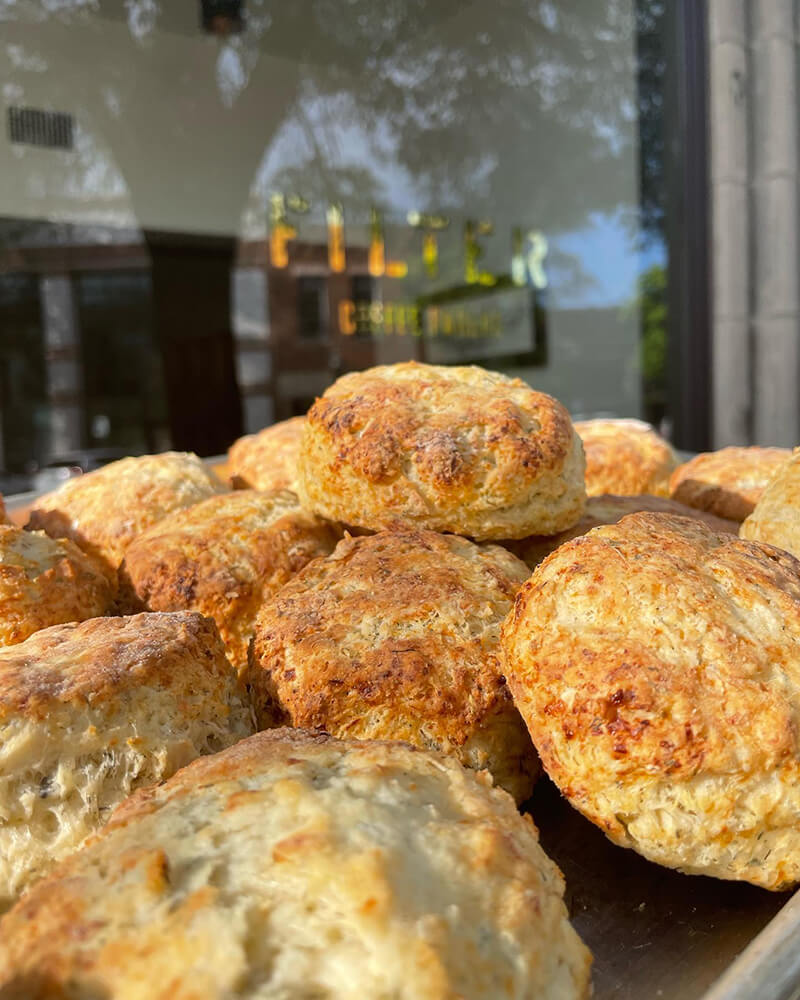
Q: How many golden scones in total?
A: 13